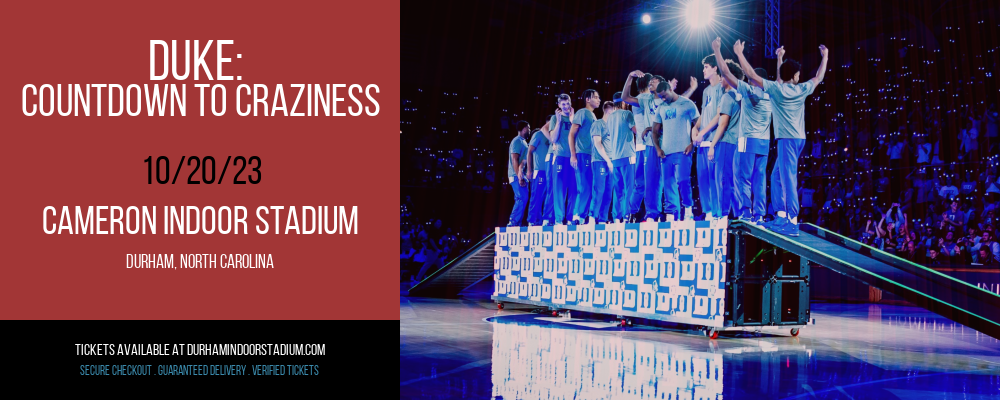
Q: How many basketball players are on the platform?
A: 14